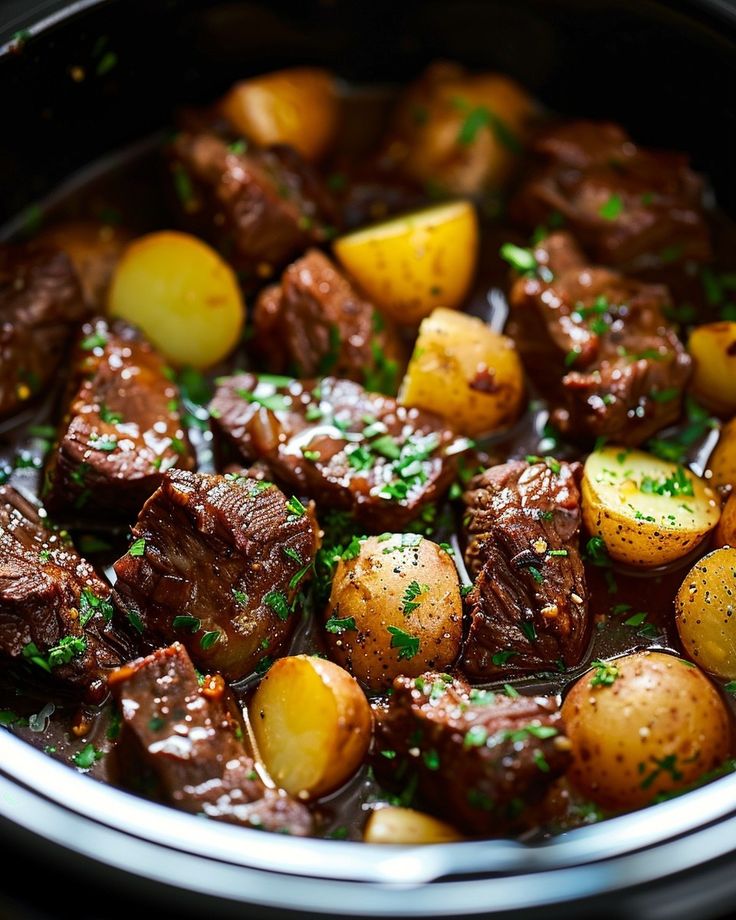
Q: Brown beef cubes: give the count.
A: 12